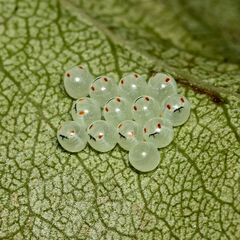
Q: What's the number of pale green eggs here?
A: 13